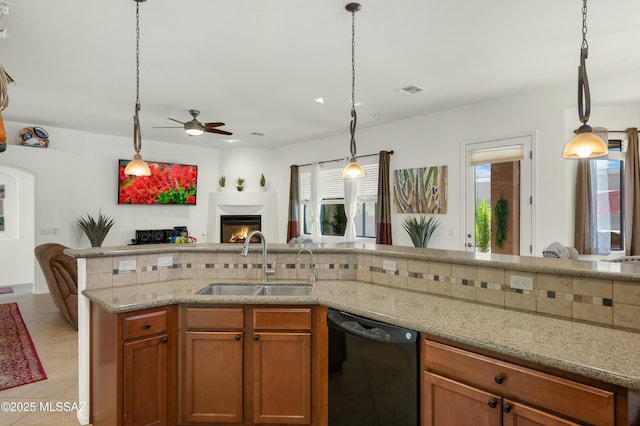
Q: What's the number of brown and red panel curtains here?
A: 2